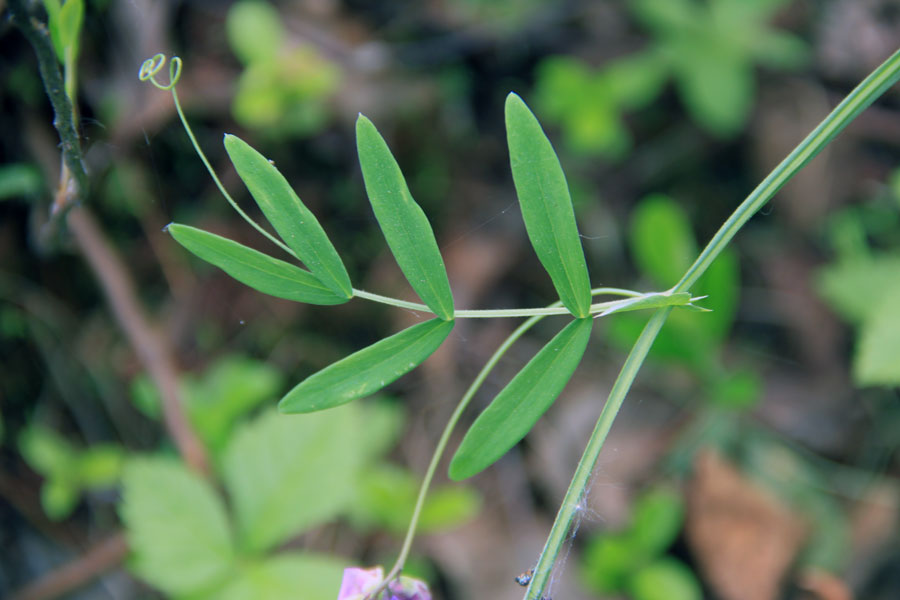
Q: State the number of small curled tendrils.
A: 1